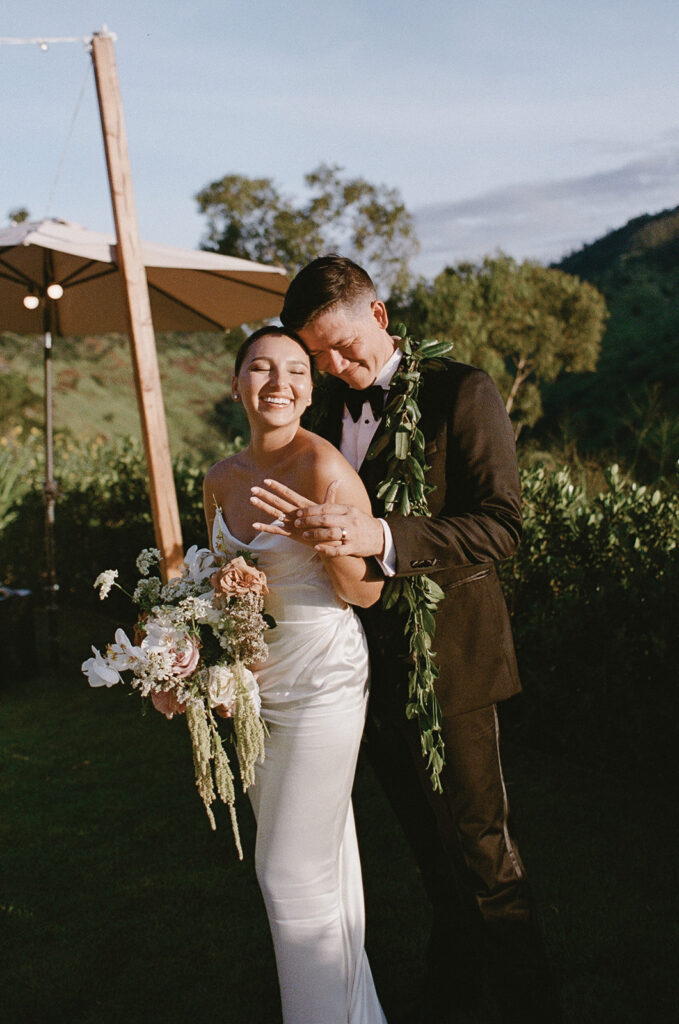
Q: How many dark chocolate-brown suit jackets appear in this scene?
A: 1